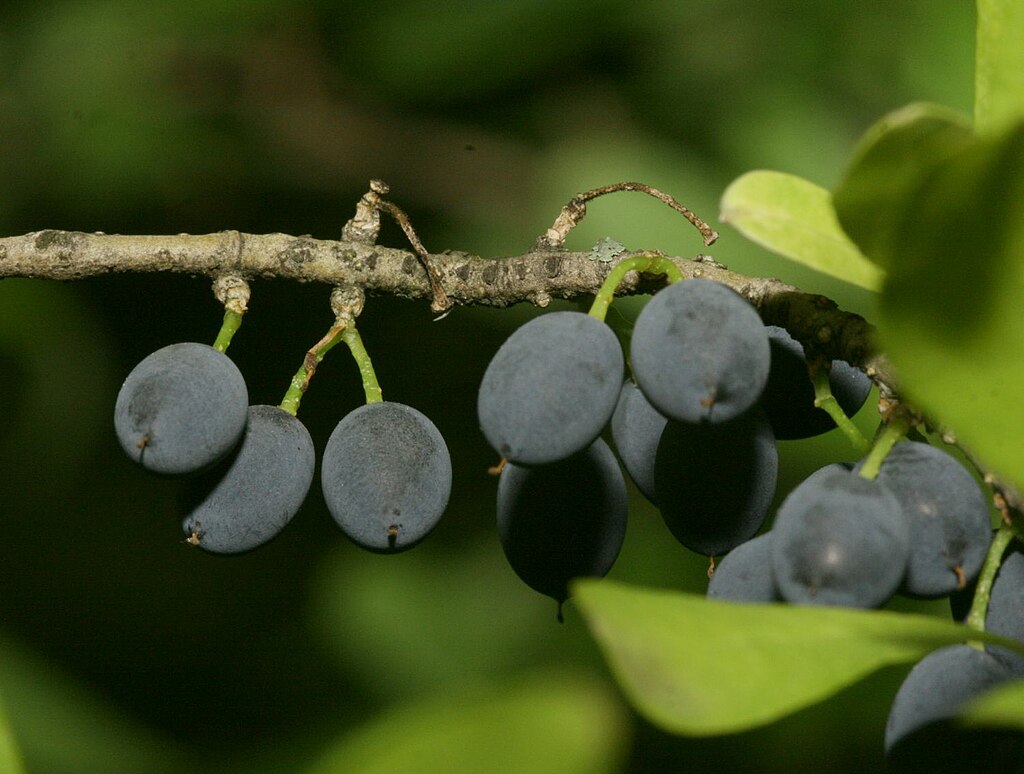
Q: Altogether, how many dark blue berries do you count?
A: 14